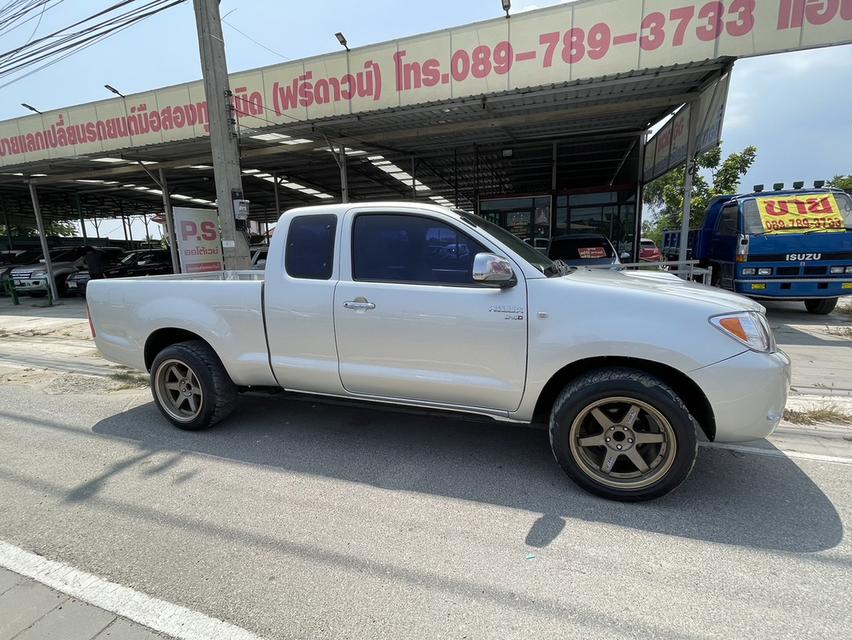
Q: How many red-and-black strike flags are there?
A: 0